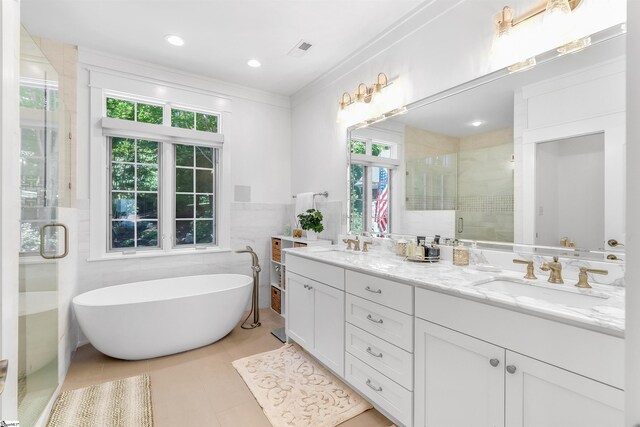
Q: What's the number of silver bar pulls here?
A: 4